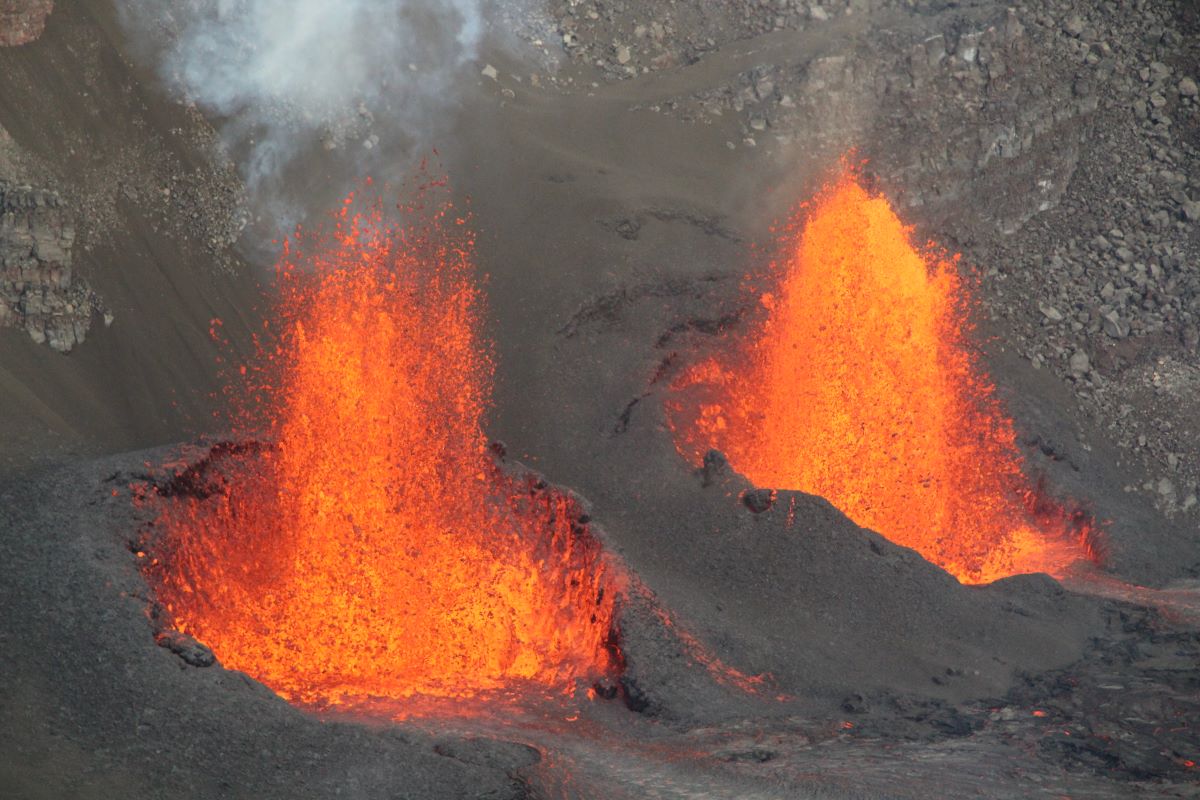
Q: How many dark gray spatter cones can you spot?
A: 2